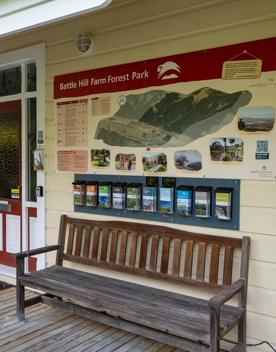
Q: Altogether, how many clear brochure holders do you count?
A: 10